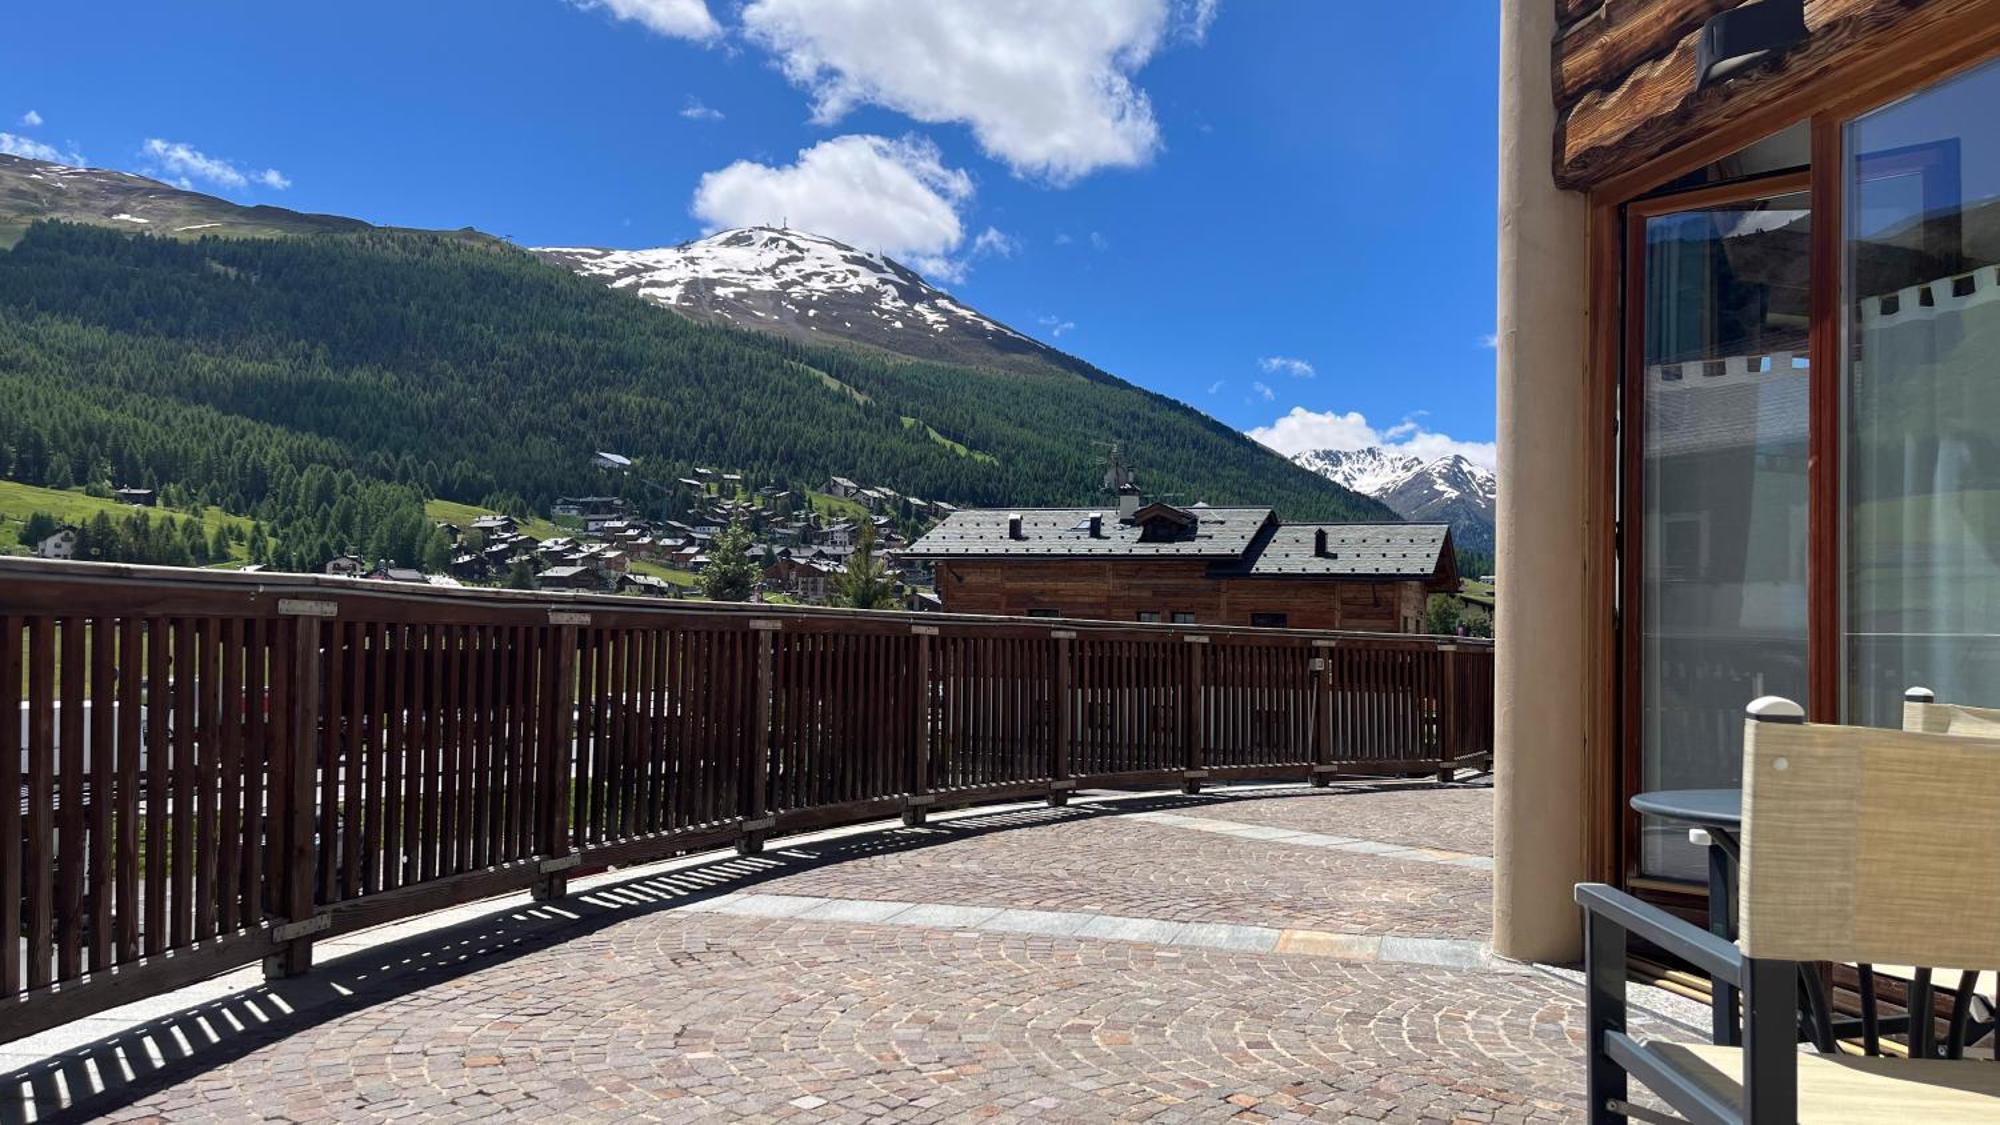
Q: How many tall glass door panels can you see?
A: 2